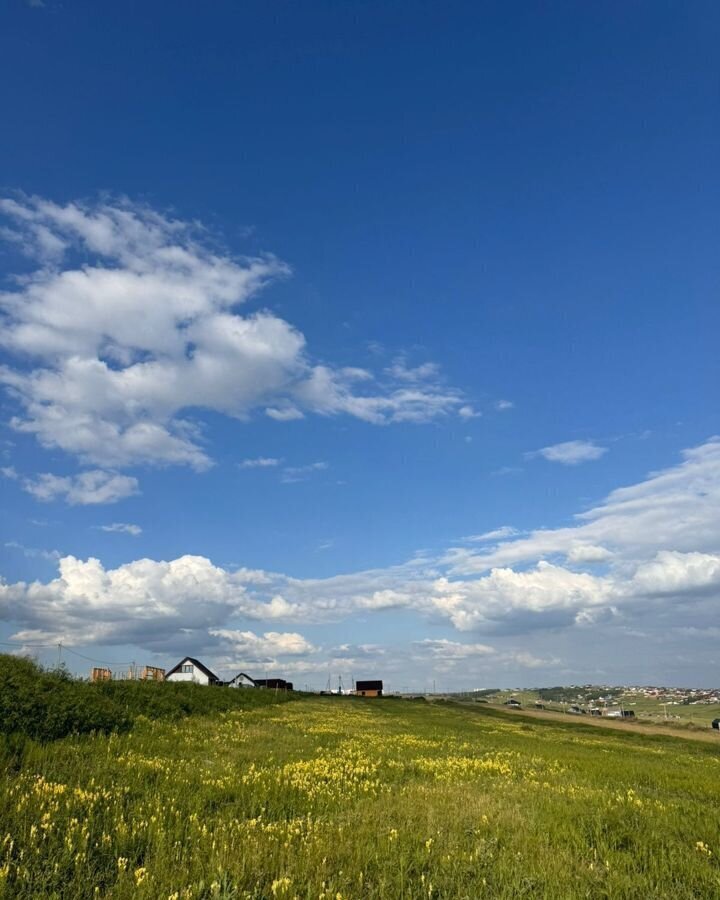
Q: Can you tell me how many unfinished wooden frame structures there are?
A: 2